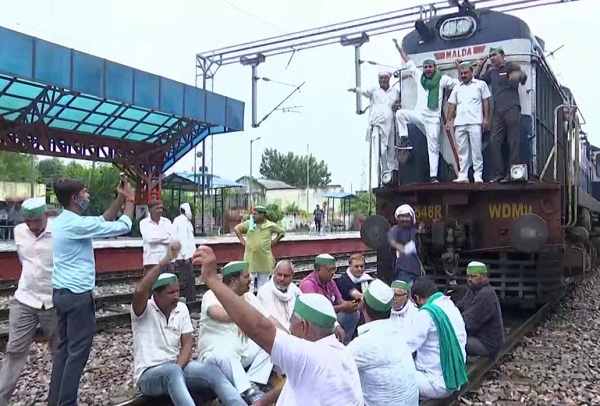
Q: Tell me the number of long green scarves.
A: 2